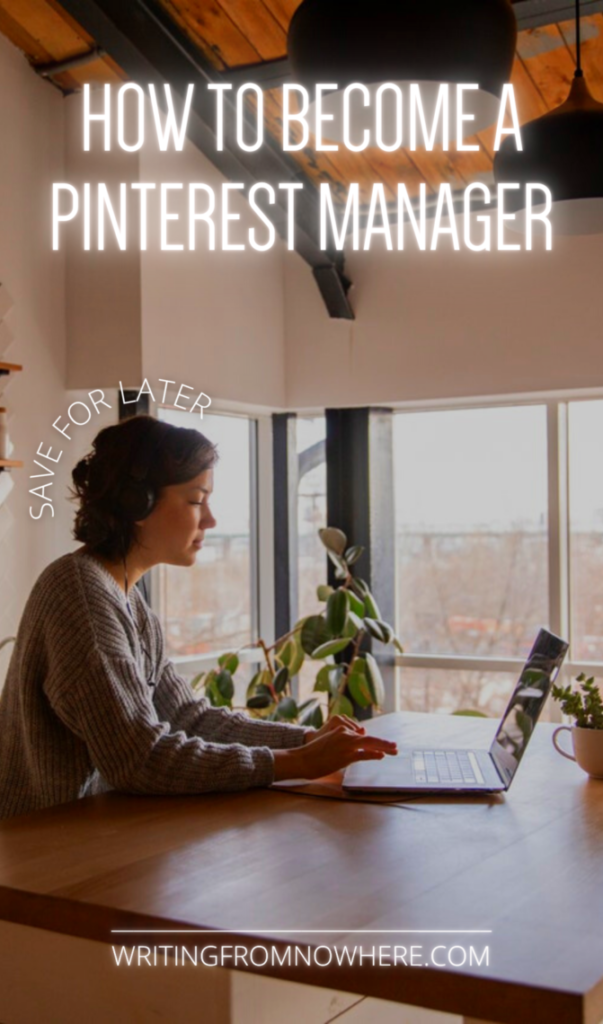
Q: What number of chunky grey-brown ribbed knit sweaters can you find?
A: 1